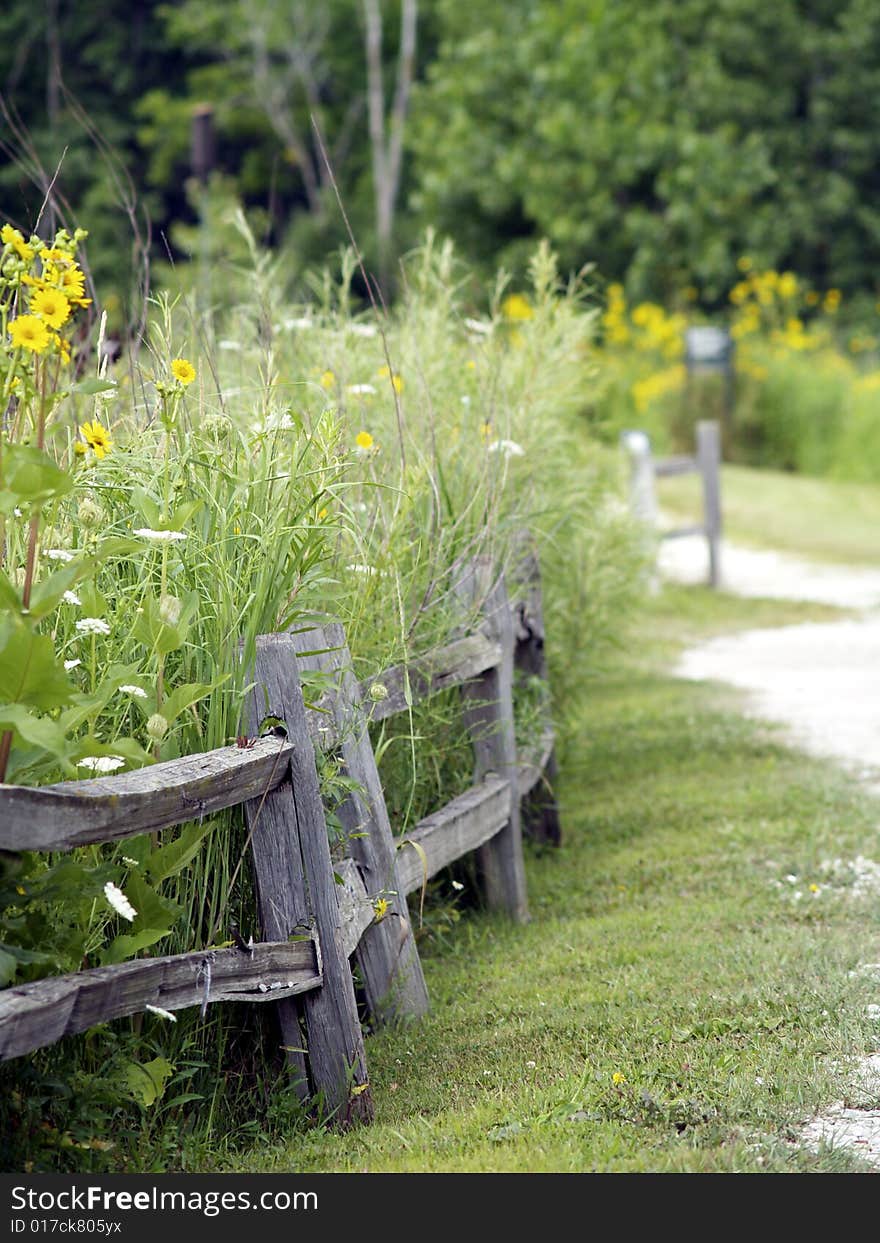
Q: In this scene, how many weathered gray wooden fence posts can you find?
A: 6